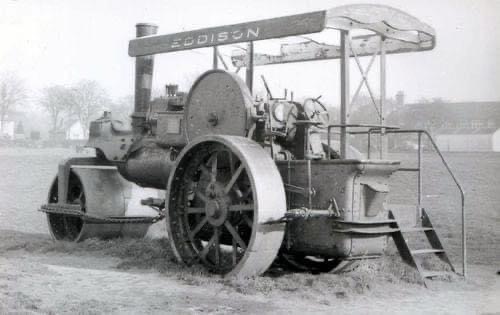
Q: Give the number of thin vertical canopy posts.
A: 4